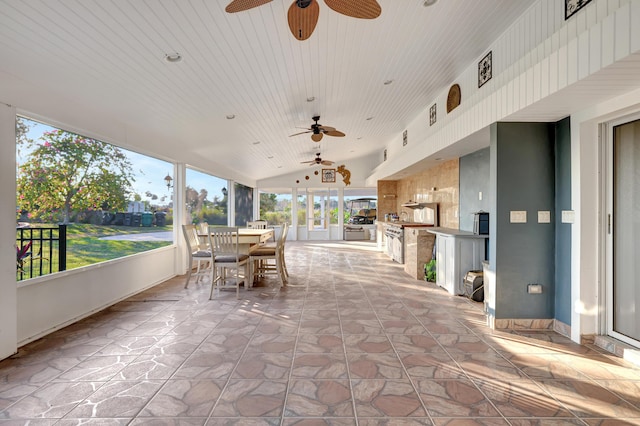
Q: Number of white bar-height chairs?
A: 6